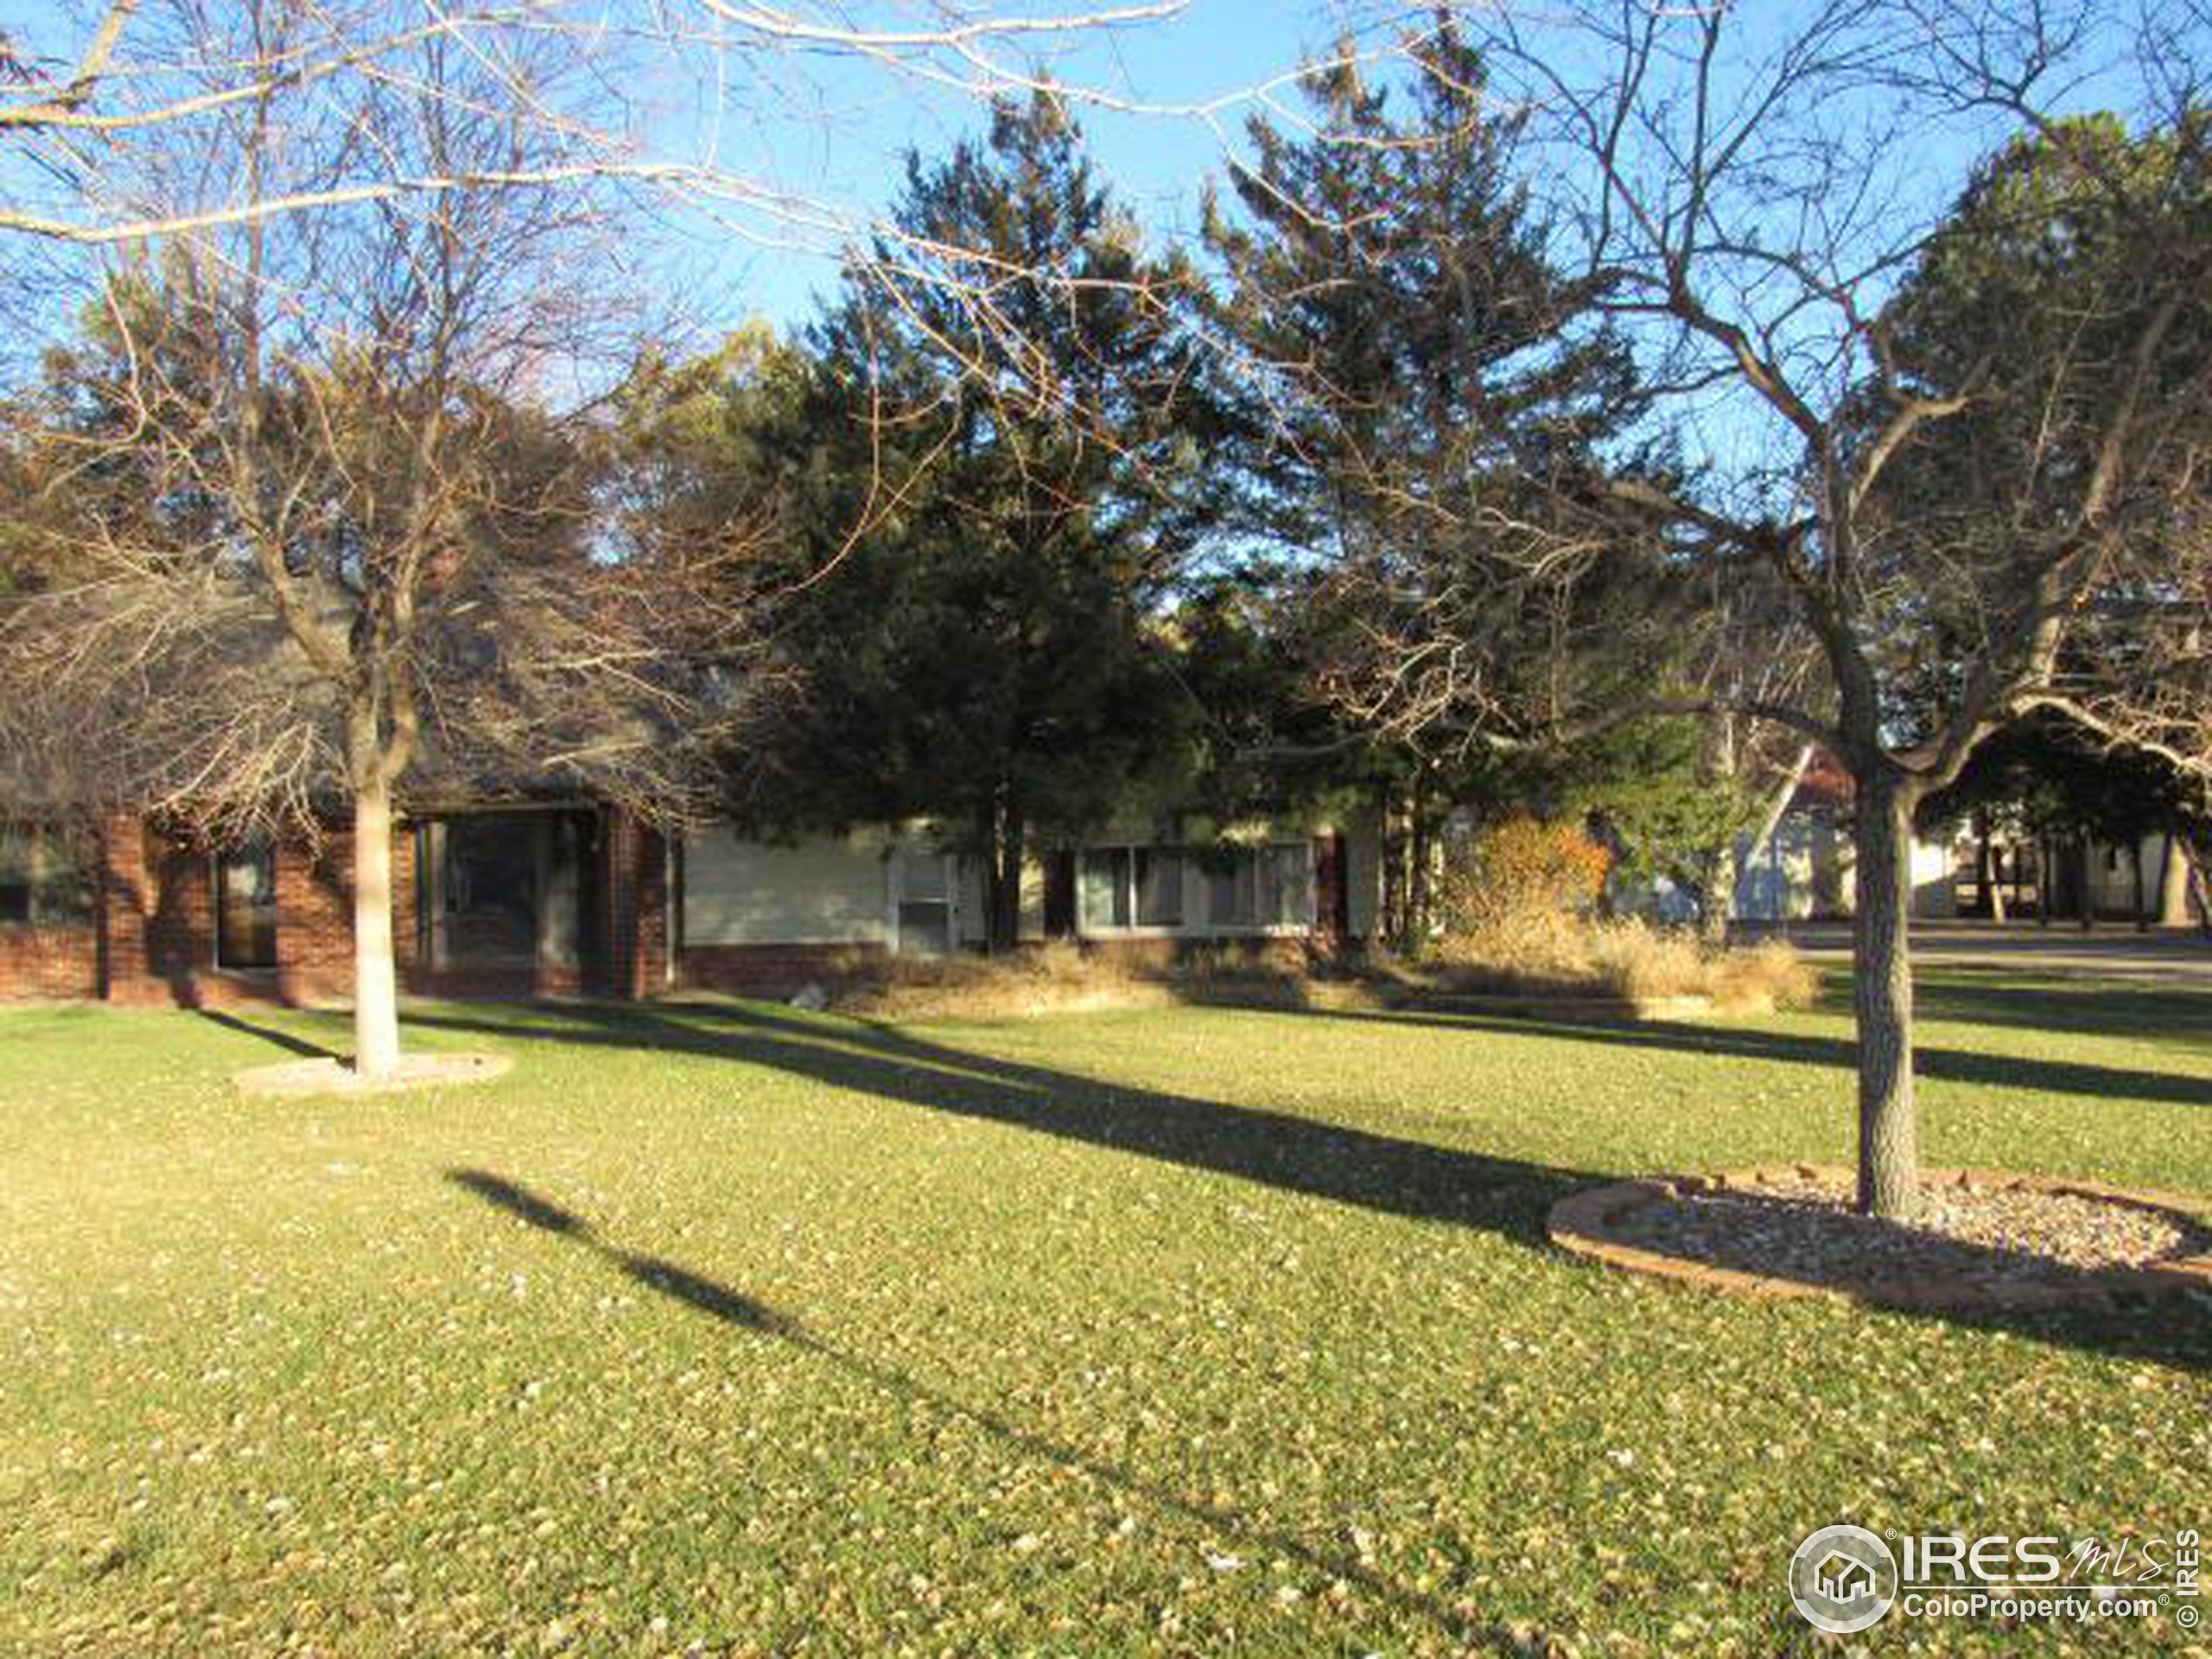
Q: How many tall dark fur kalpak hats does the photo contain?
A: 0